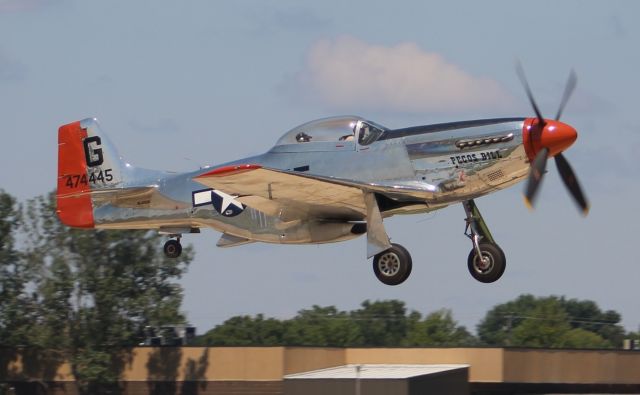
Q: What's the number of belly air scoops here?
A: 1